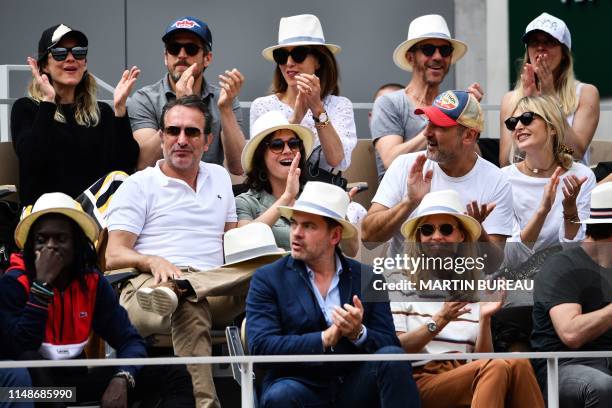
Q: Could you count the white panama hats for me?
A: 8